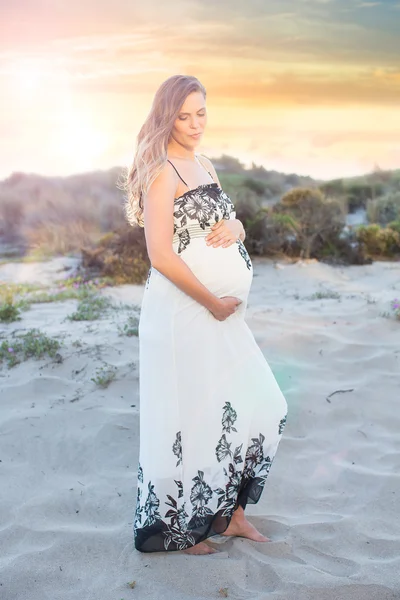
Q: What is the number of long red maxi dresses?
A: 0